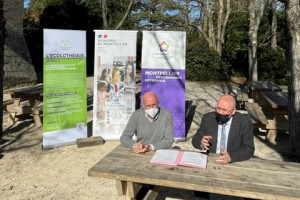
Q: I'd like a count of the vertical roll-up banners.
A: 3